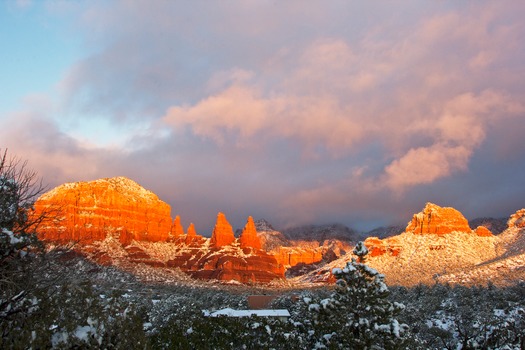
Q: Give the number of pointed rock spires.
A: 4